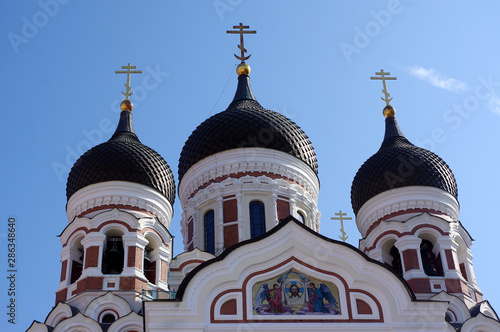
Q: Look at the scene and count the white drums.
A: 3